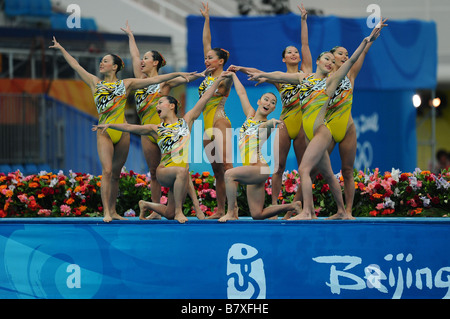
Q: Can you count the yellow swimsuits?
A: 8